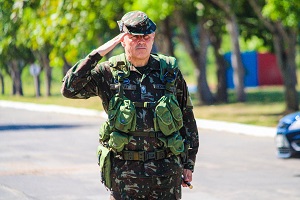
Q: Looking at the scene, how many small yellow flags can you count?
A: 0